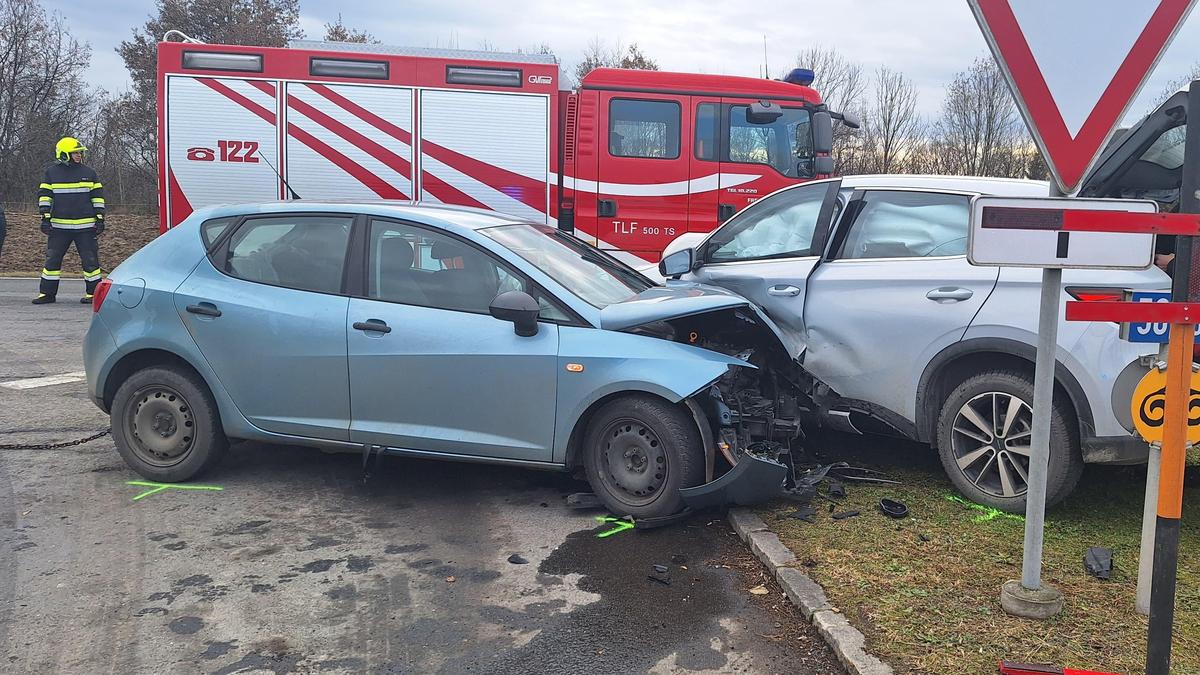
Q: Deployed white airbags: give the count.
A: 2